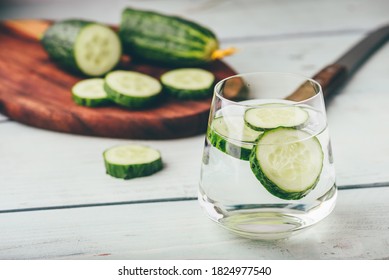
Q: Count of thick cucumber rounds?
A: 7